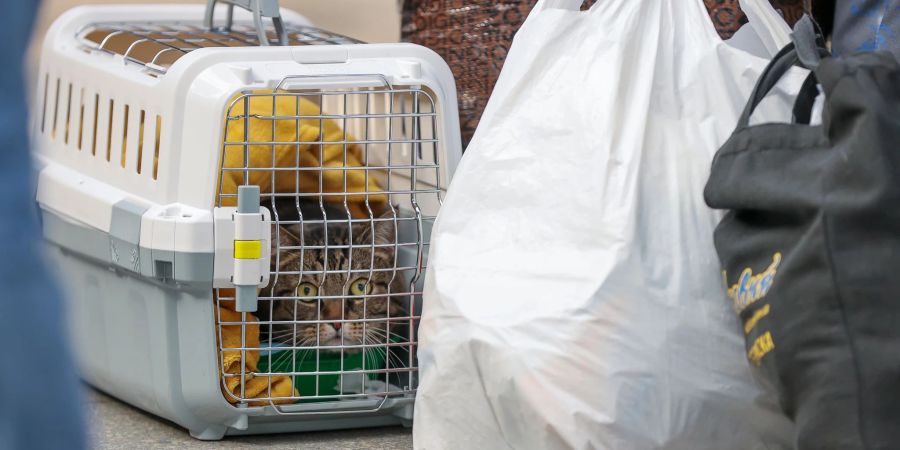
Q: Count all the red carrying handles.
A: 0